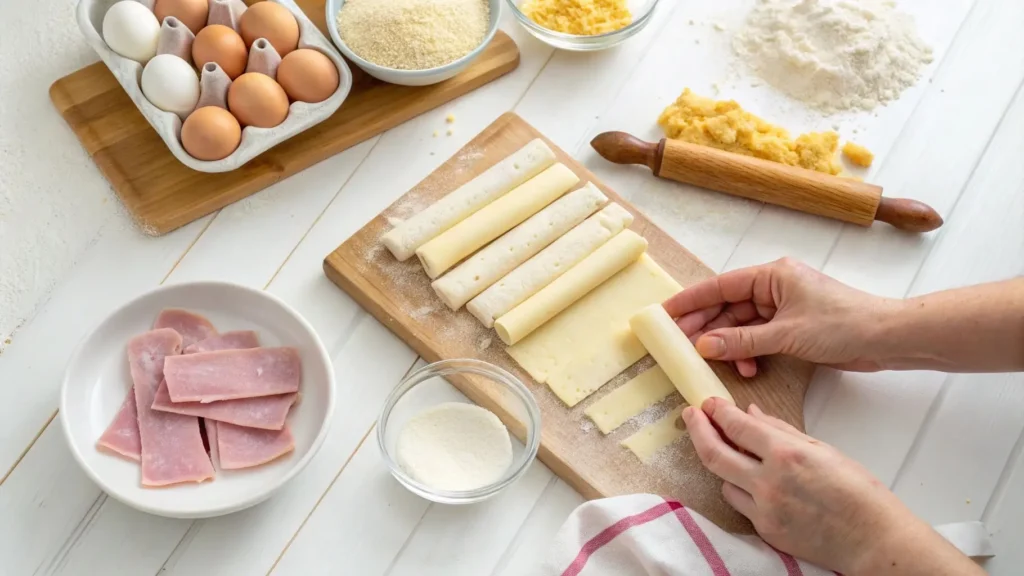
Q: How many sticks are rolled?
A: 6